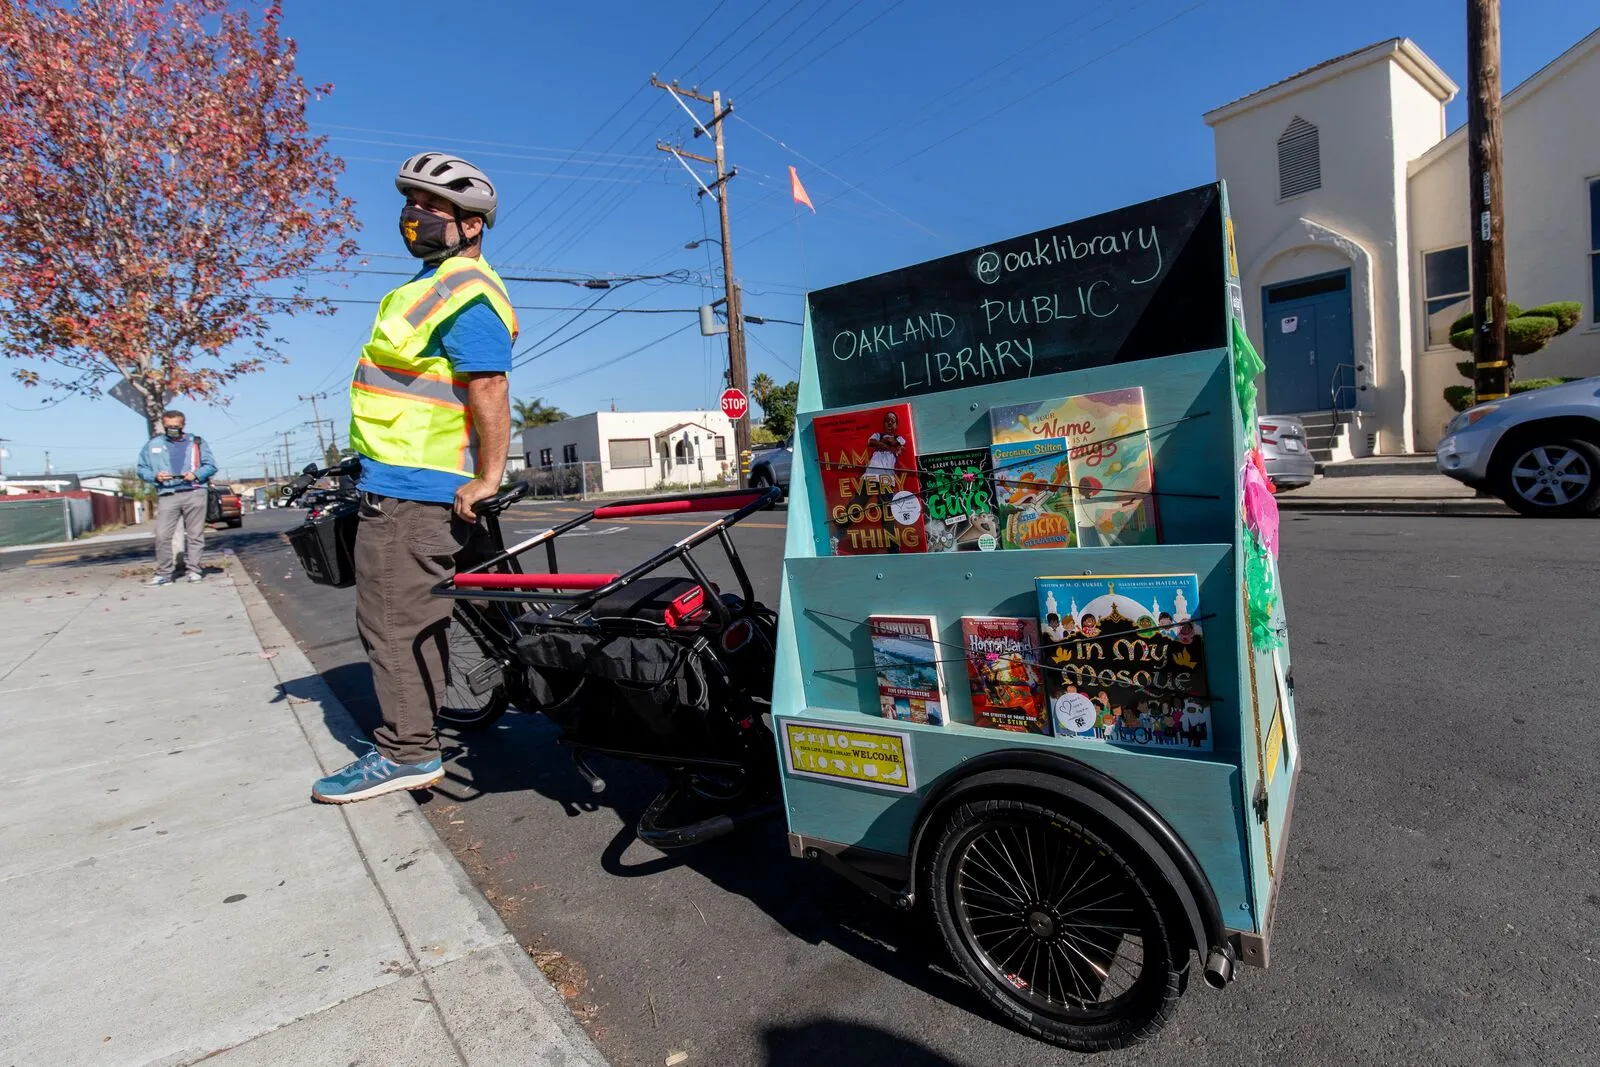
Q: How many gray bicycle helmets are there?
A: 1